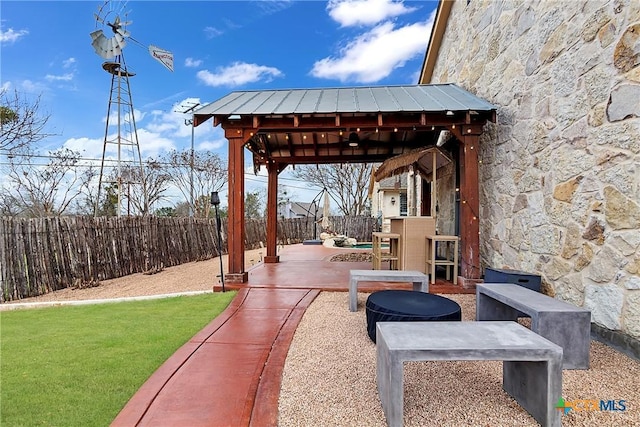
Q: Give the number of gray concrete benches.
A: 3